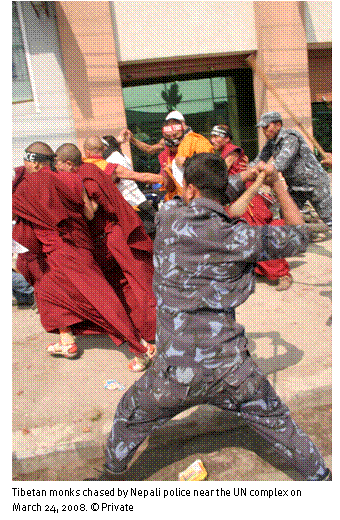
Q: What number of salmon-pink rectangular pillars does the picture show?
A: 2